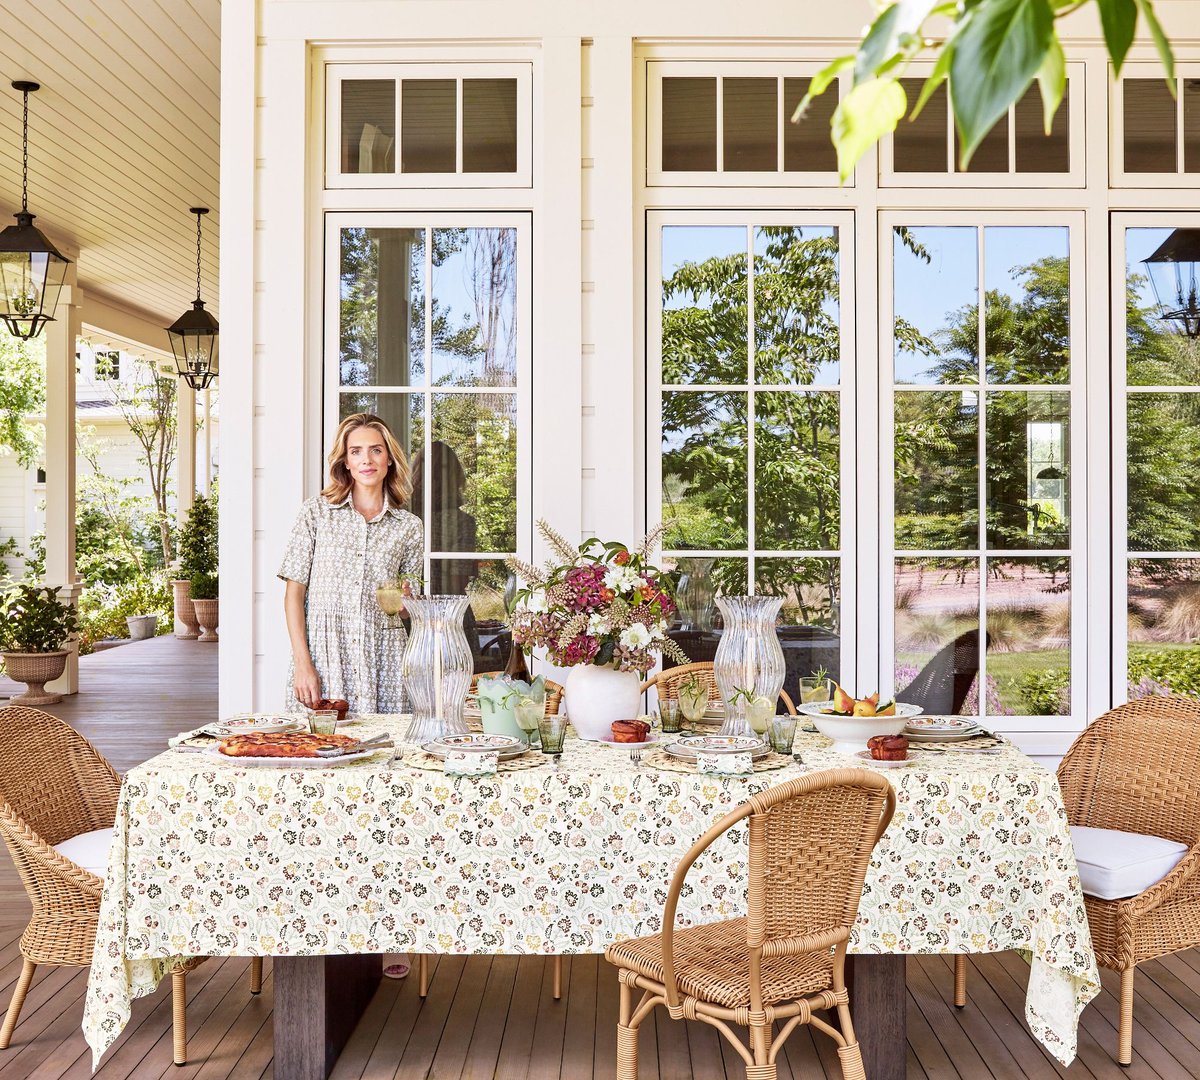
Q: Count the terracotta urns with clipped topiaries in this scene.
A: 2